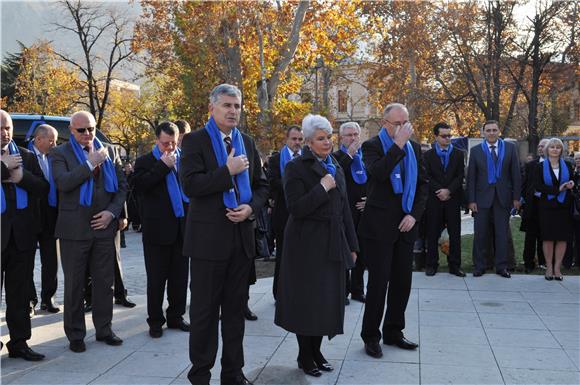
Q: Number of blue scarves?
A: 12